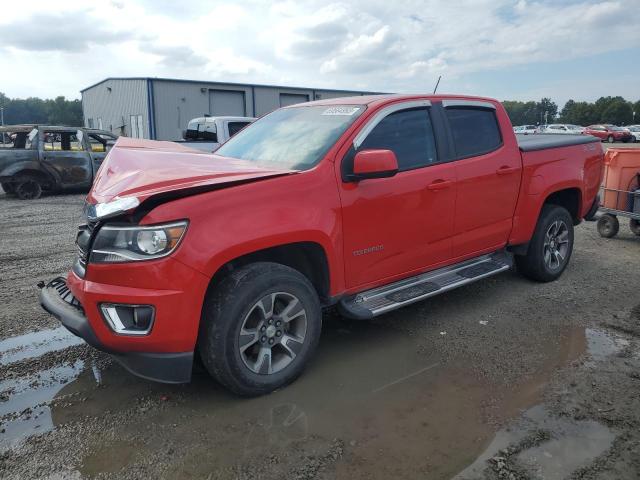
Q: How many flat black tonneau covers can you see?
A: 1